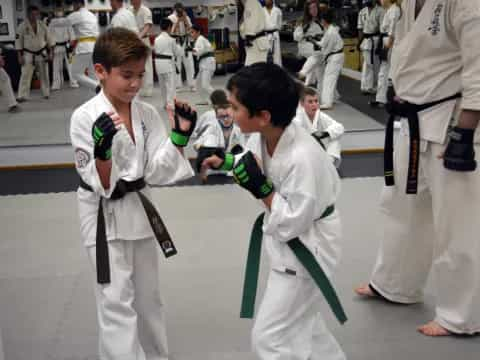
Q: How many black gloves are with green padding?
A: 4